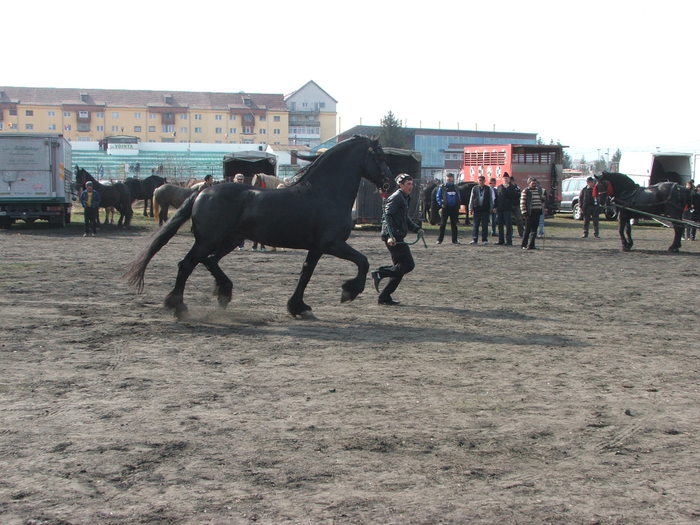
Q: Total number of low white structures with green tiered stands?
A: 1